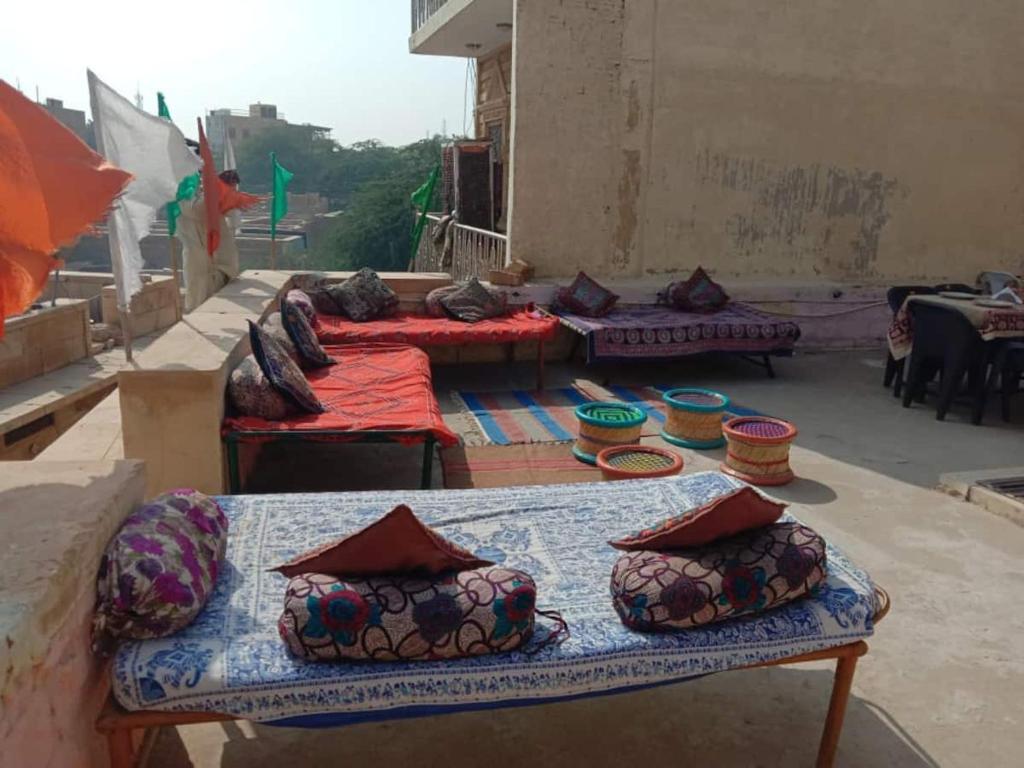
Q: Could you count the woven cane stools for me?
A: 4